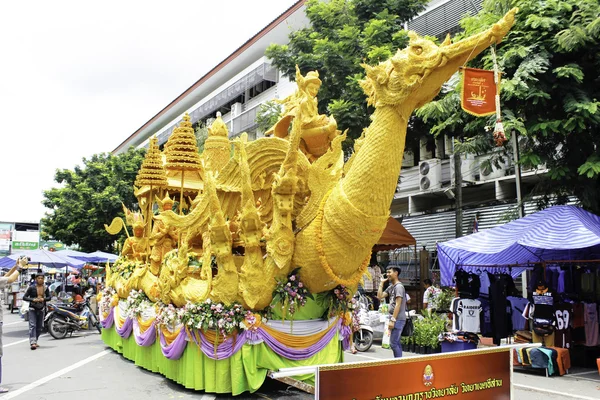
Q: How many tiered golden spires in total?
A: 2